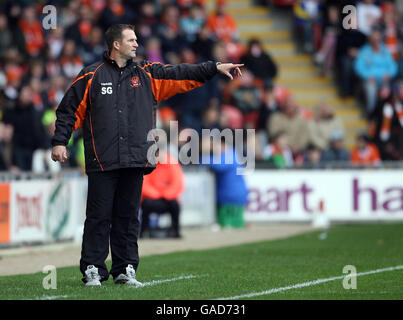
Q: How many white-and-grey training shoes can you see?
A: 2